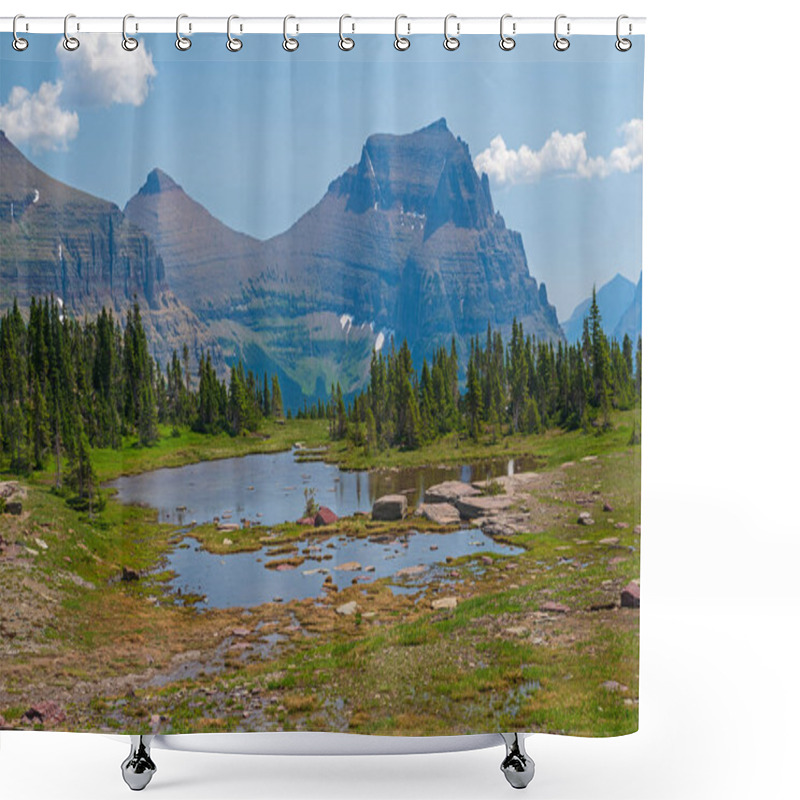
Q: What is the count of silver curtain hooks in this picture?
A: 12